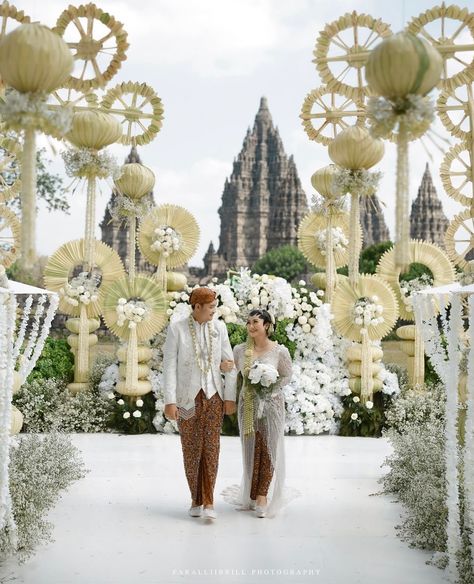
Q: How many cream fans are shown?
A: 6